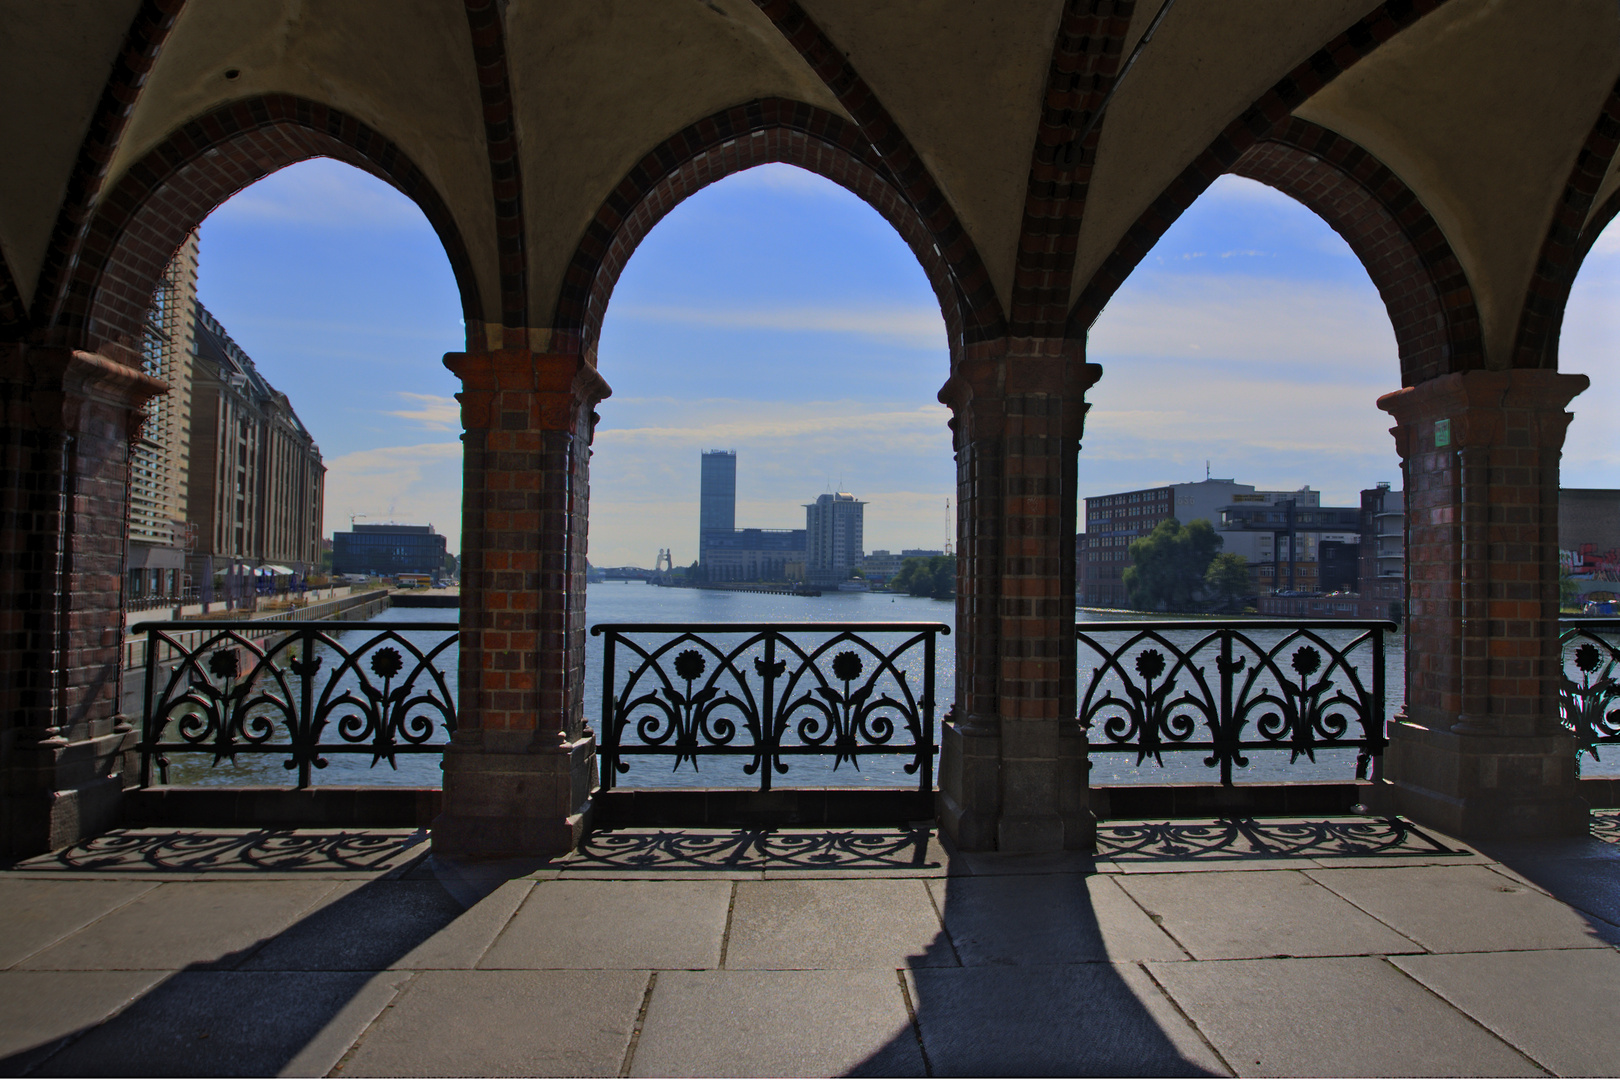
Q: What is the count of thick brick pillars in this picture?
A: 4